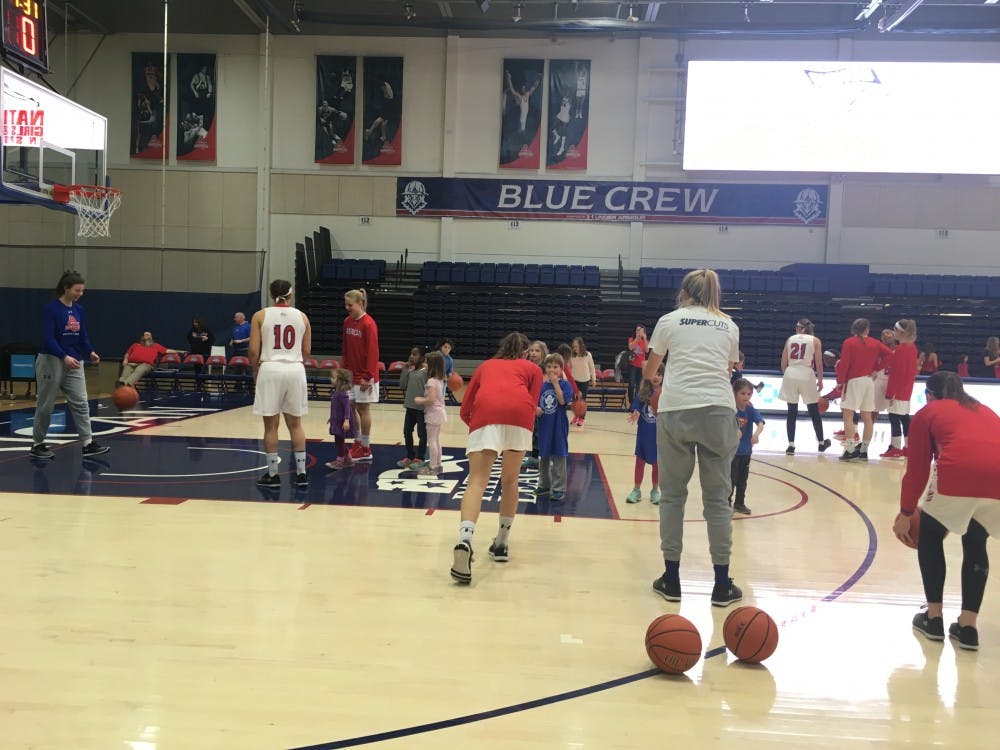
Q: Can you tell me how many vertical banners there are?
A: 6